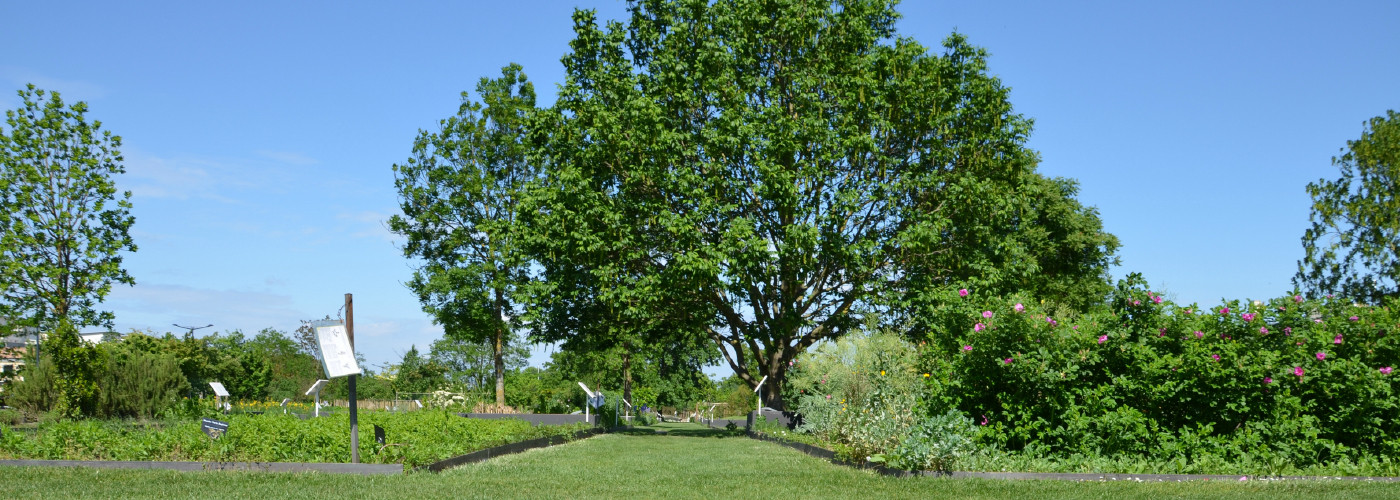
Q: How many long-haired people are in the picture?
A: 0